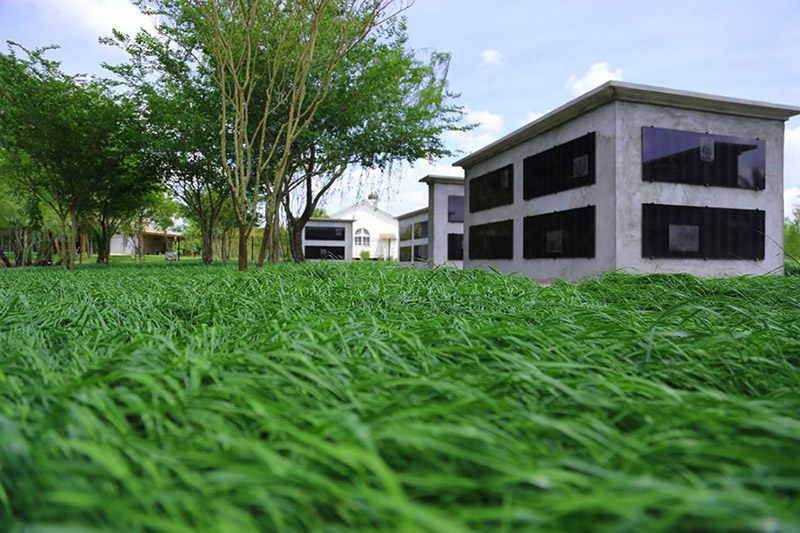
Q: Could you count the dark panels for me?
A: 14